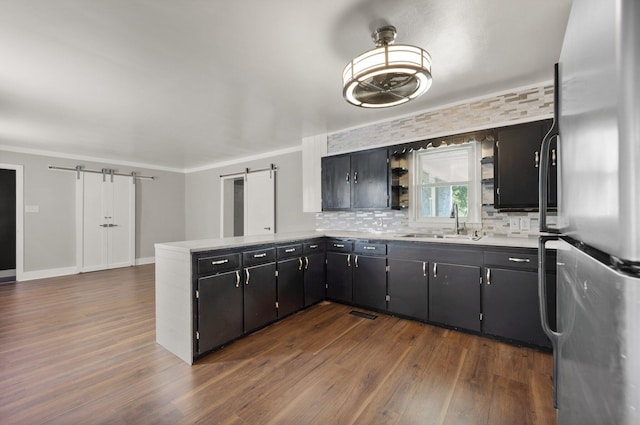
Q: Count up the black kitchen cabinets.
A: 13